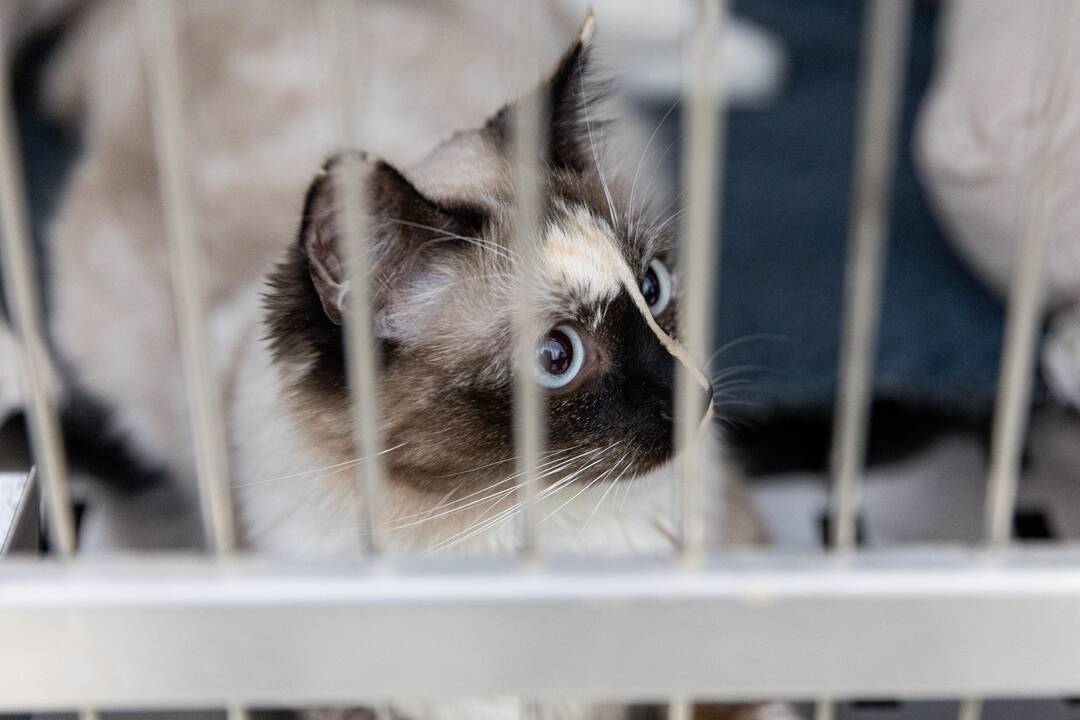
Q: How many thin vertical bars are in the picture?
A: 7